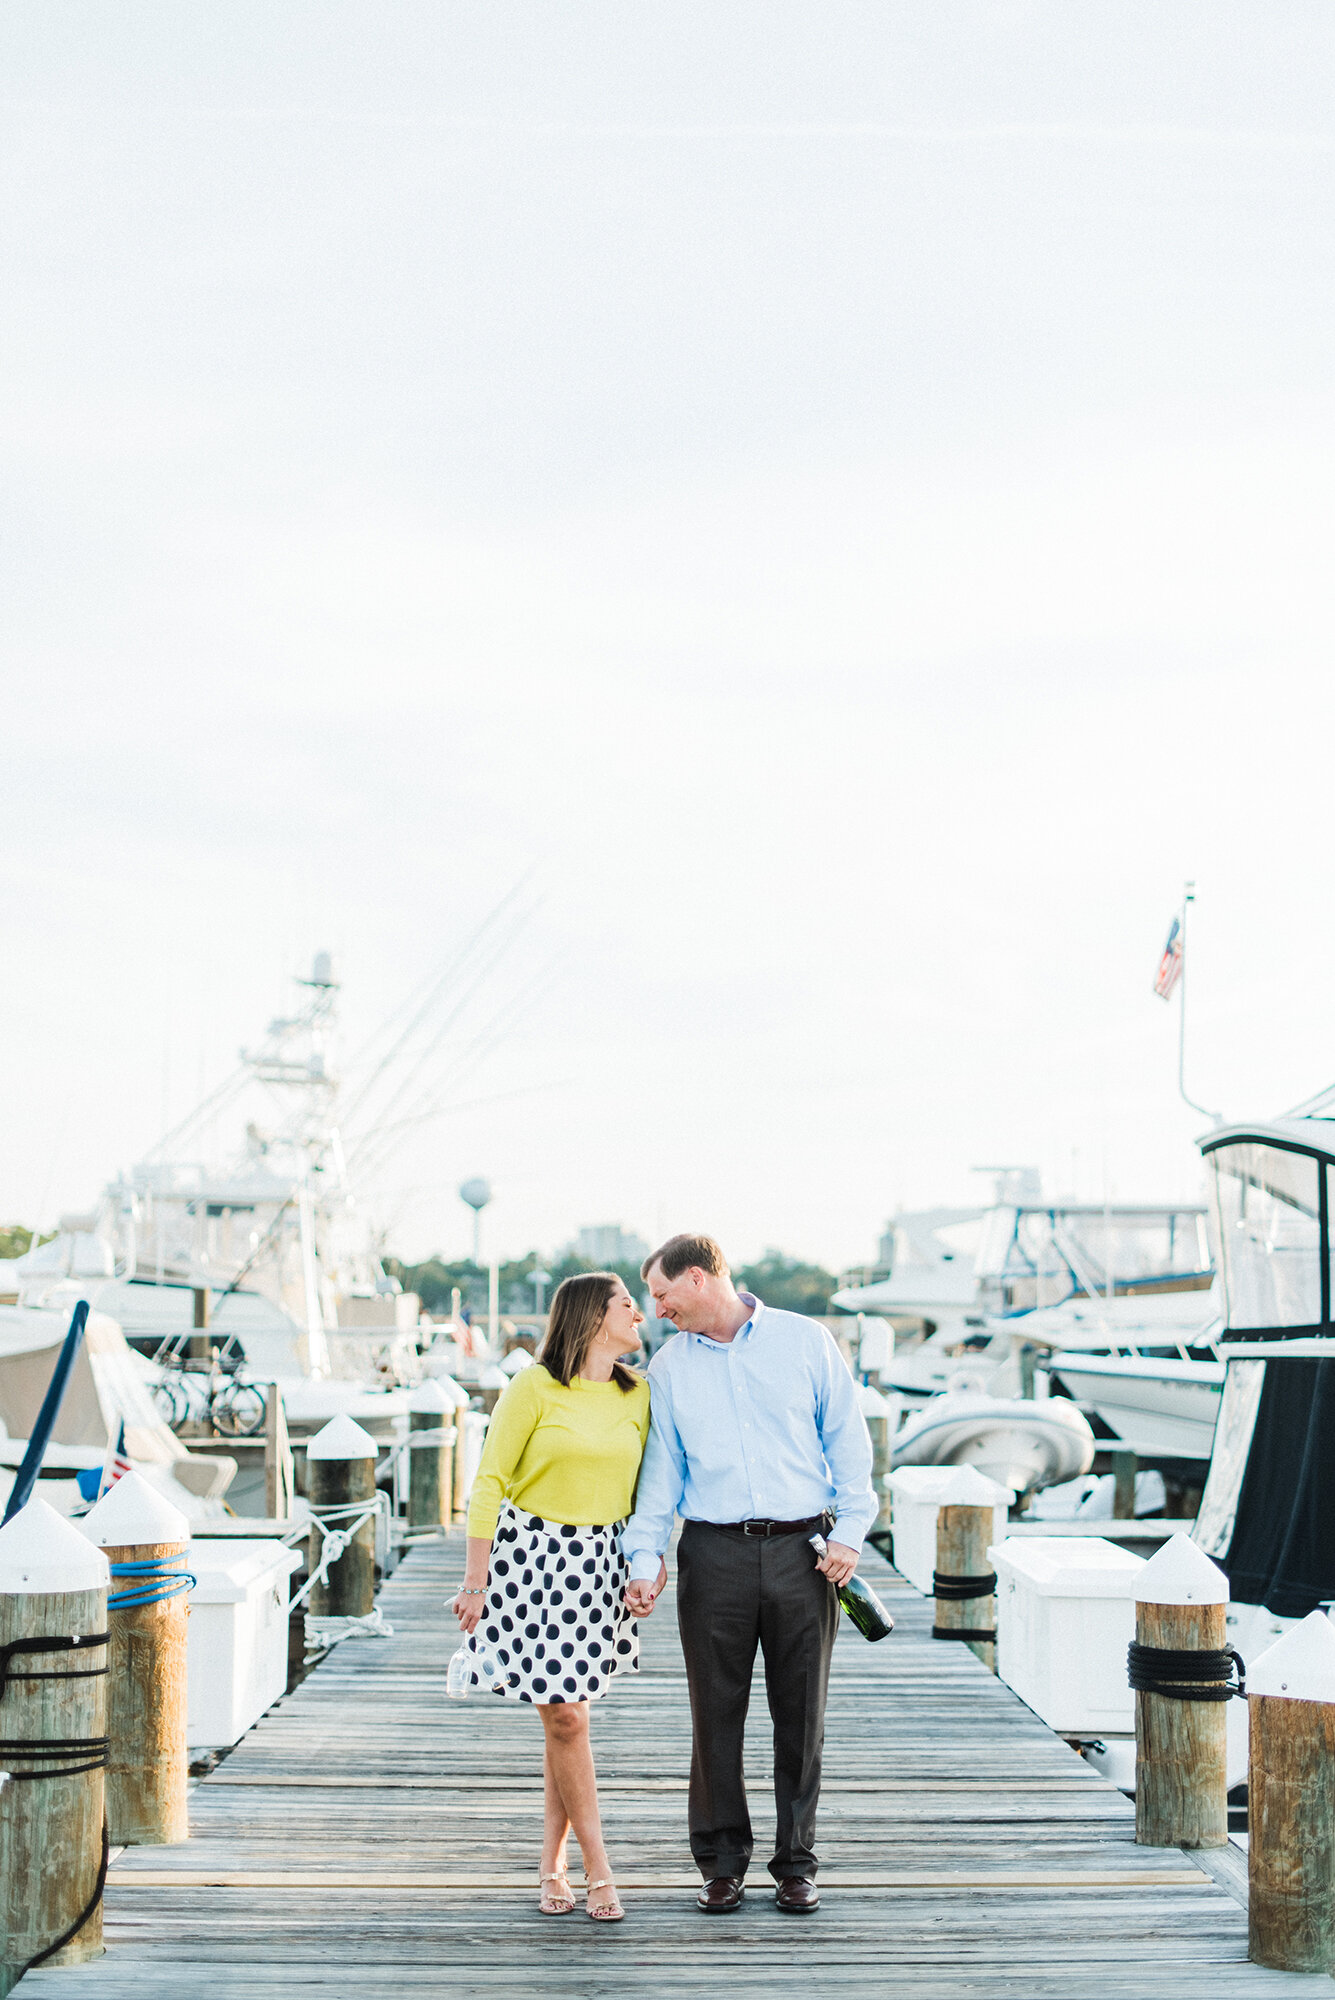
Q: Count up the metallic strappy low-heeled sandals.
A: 2